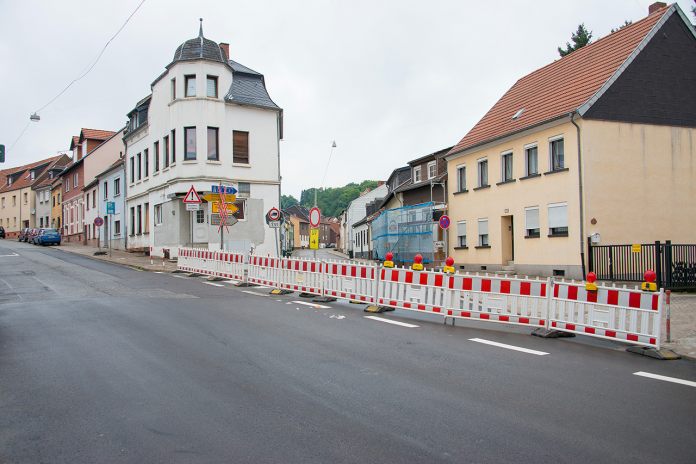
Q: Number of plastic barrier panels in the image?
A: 9